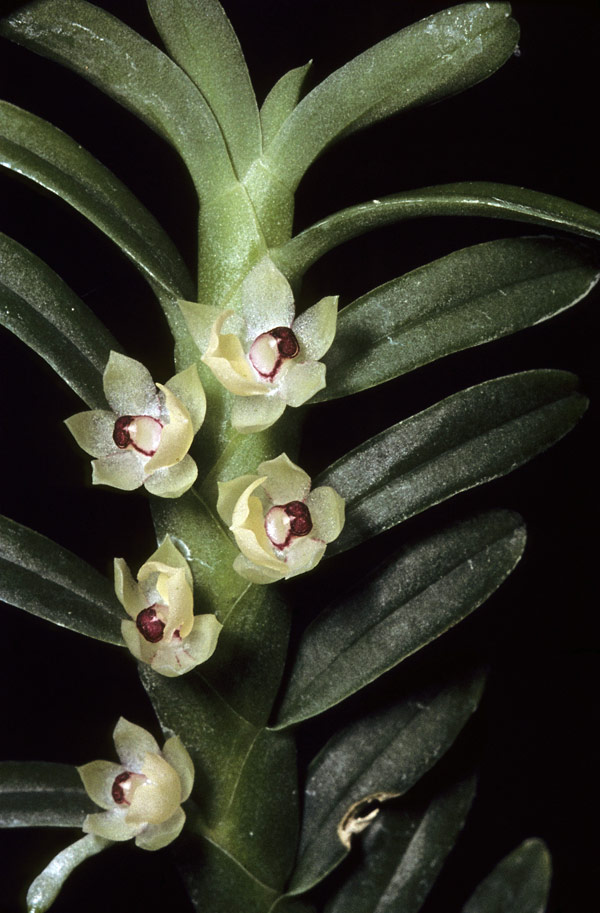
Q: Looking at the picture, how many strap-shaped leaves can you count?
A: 15